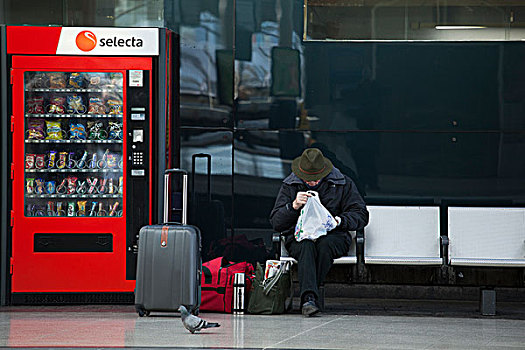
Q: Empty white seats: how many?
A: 2